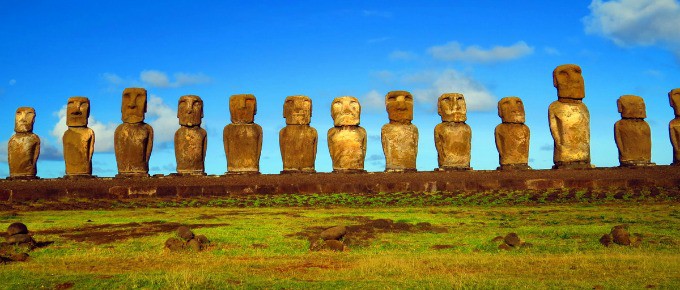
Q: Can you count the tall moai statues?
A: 13